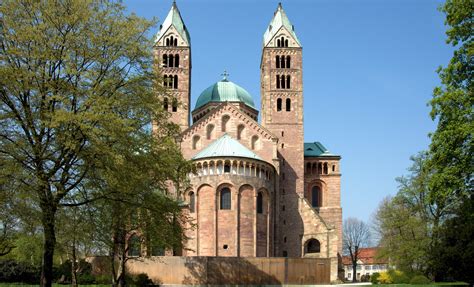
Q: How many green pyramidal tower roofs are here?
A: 2